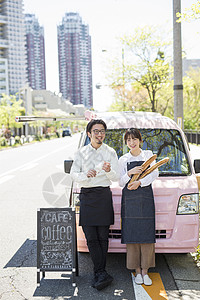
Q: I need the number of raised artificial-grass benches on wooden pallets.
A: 0